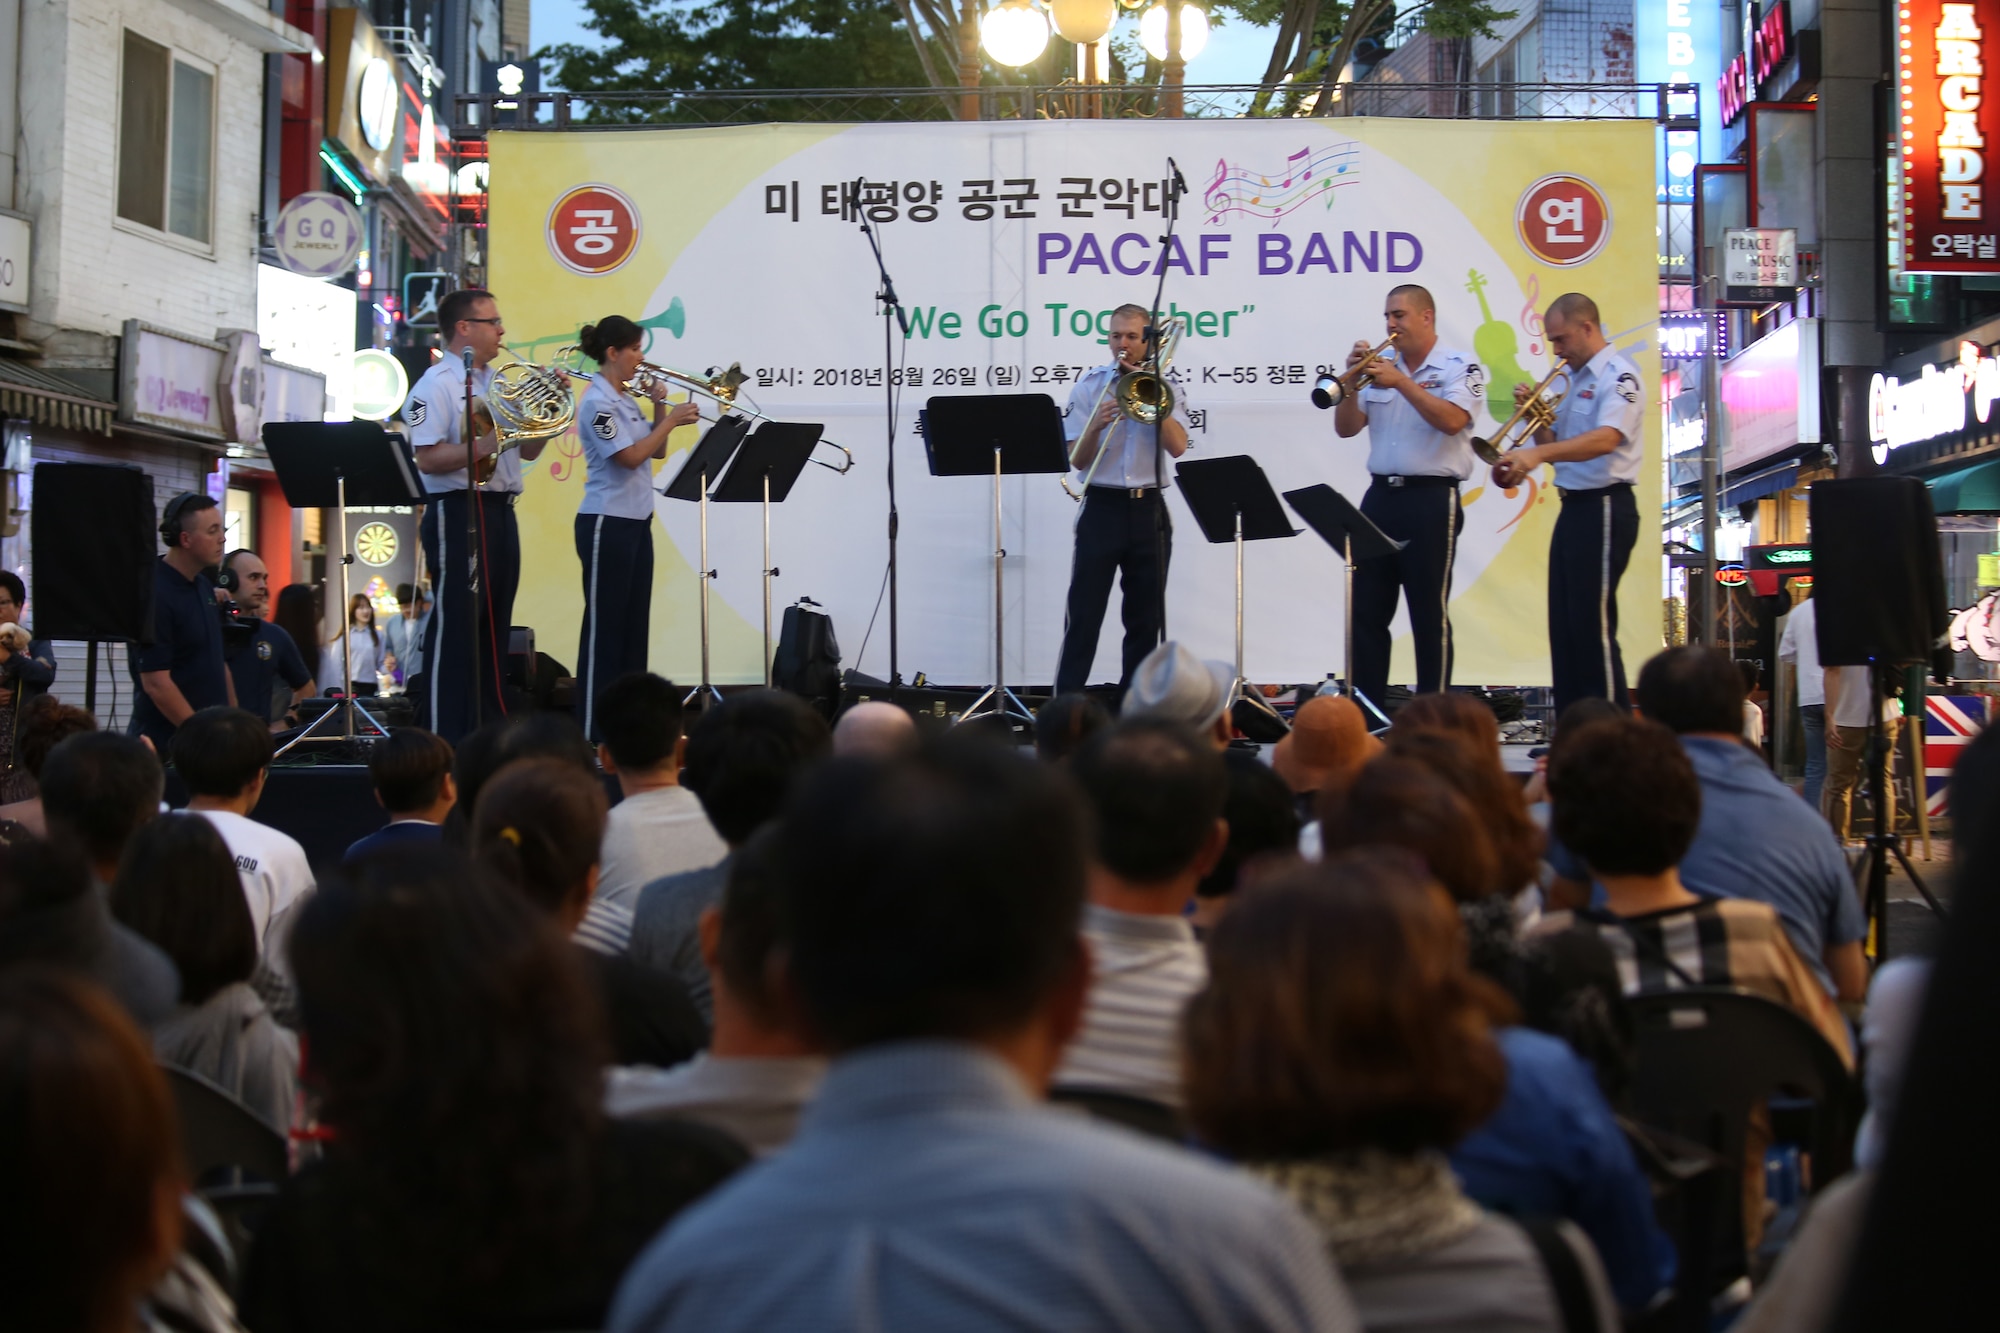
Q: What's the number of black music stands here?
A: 6